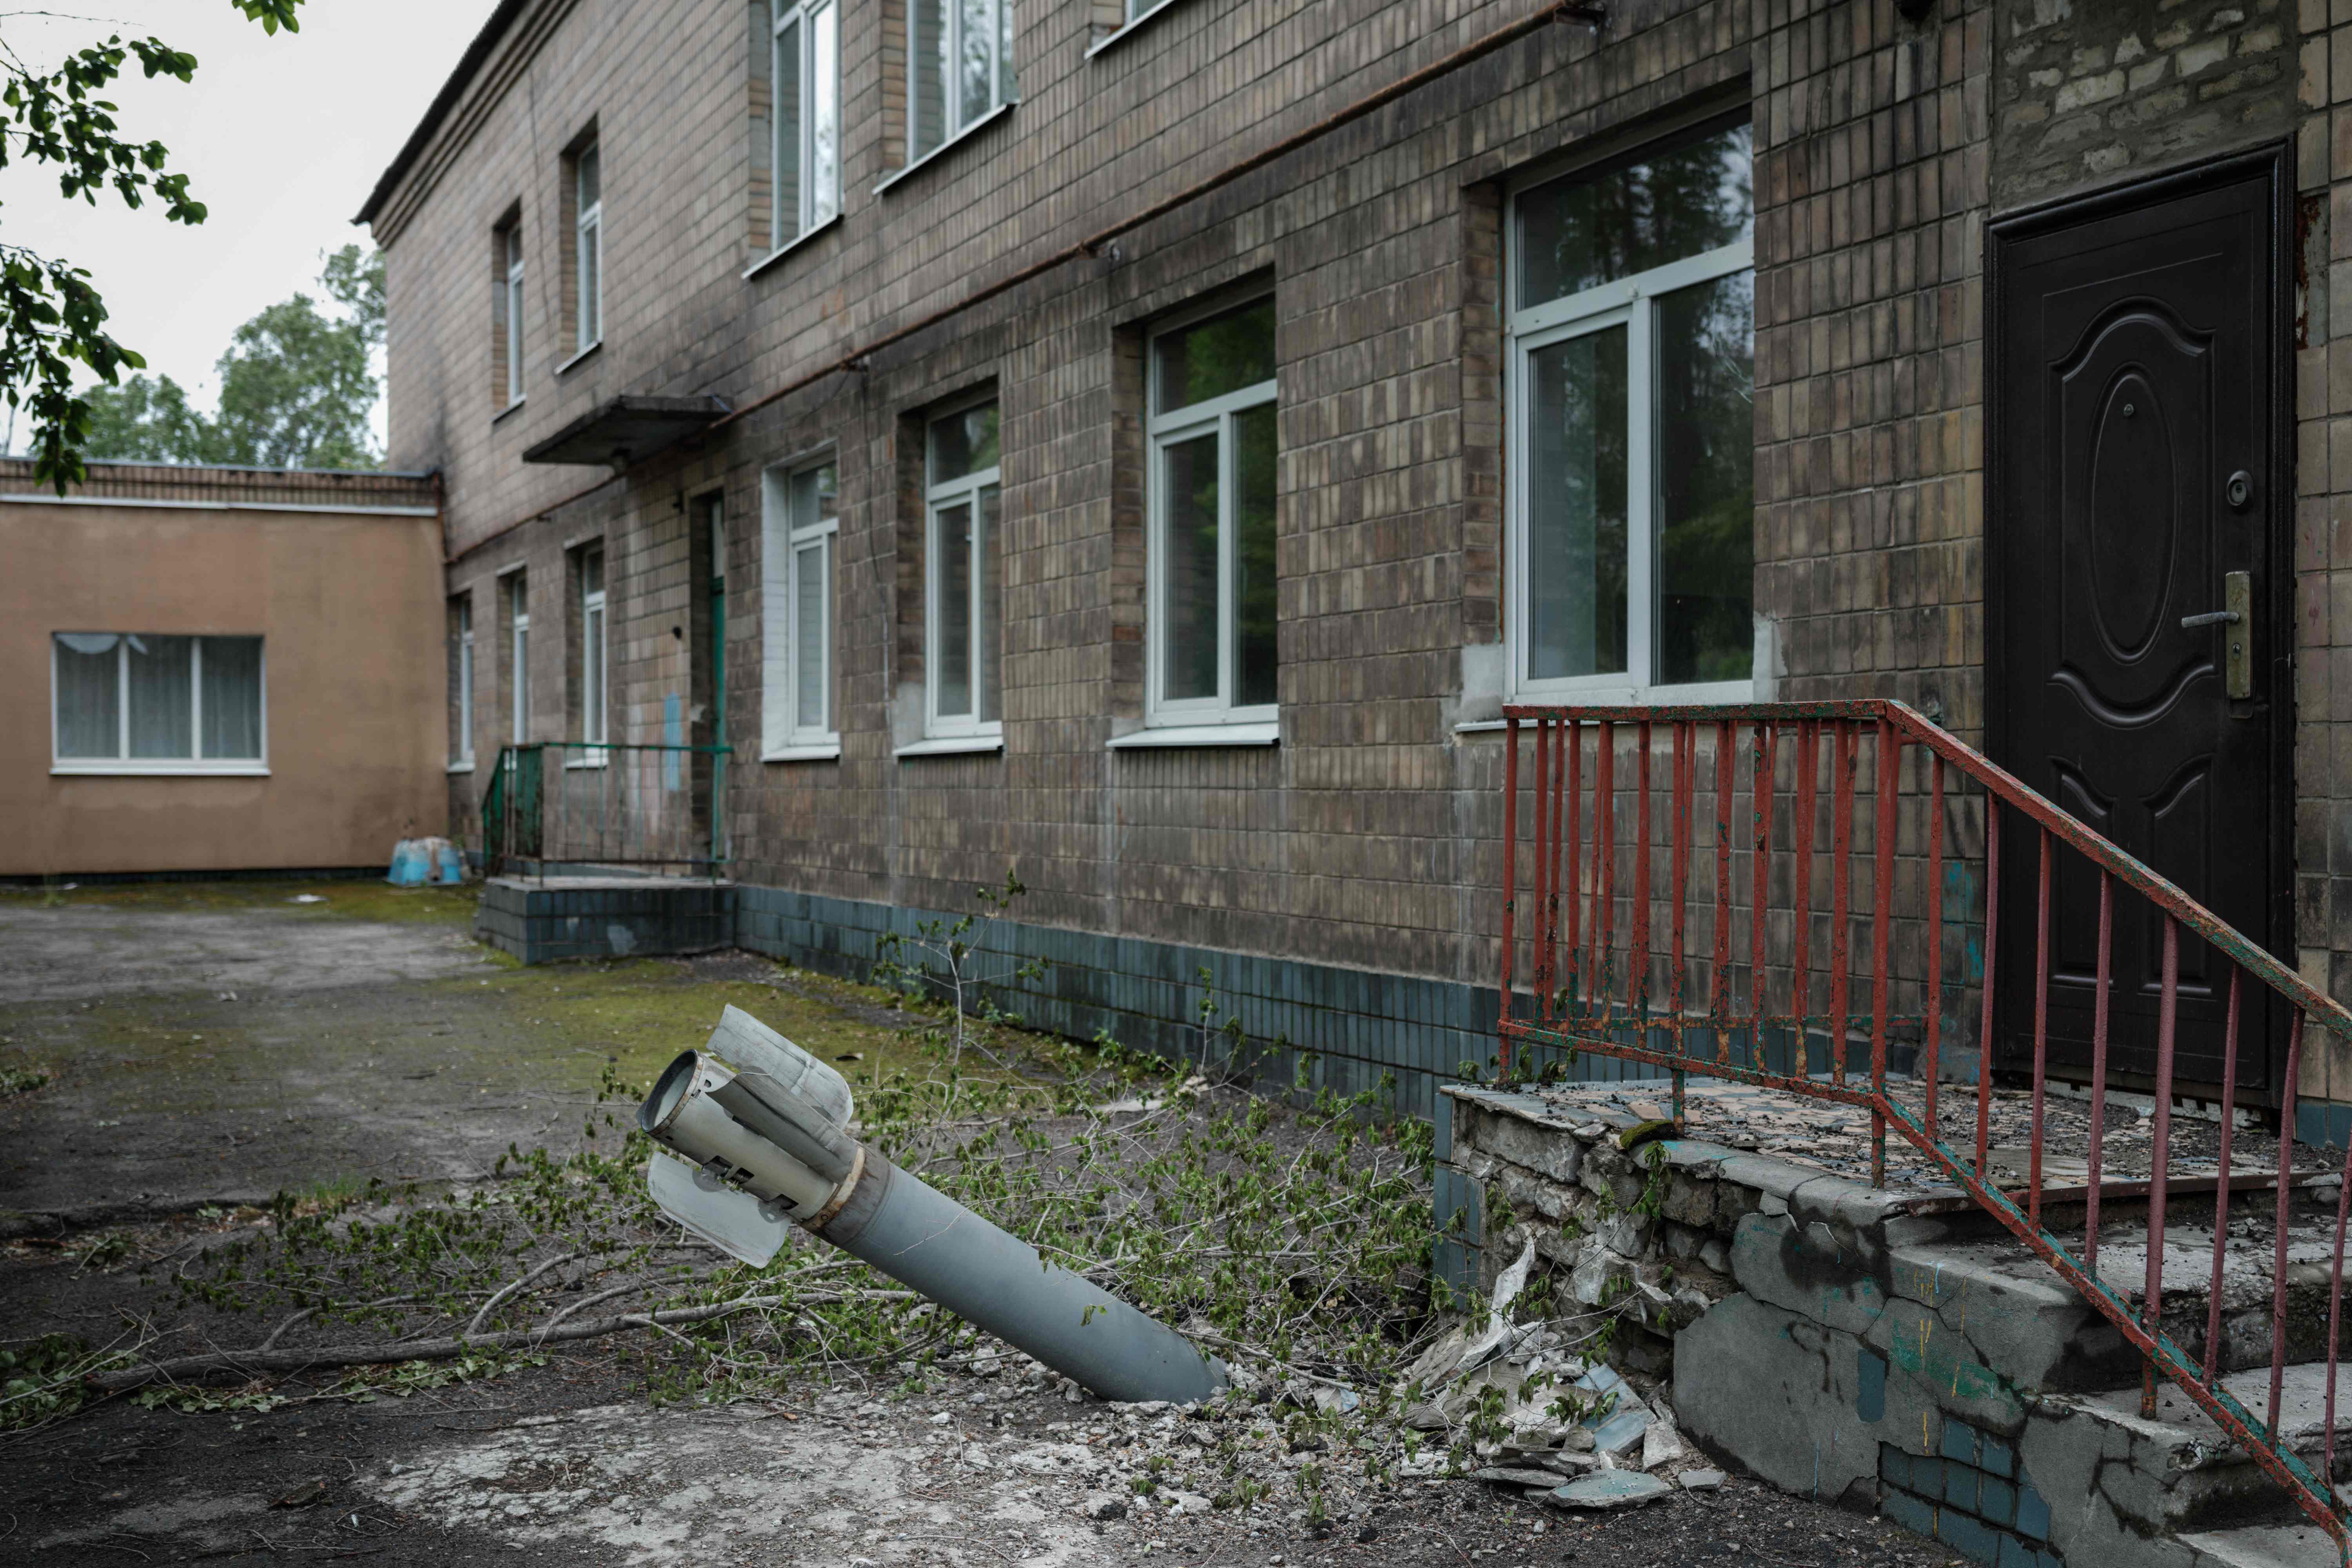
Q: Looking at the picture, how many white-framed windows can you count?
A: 13